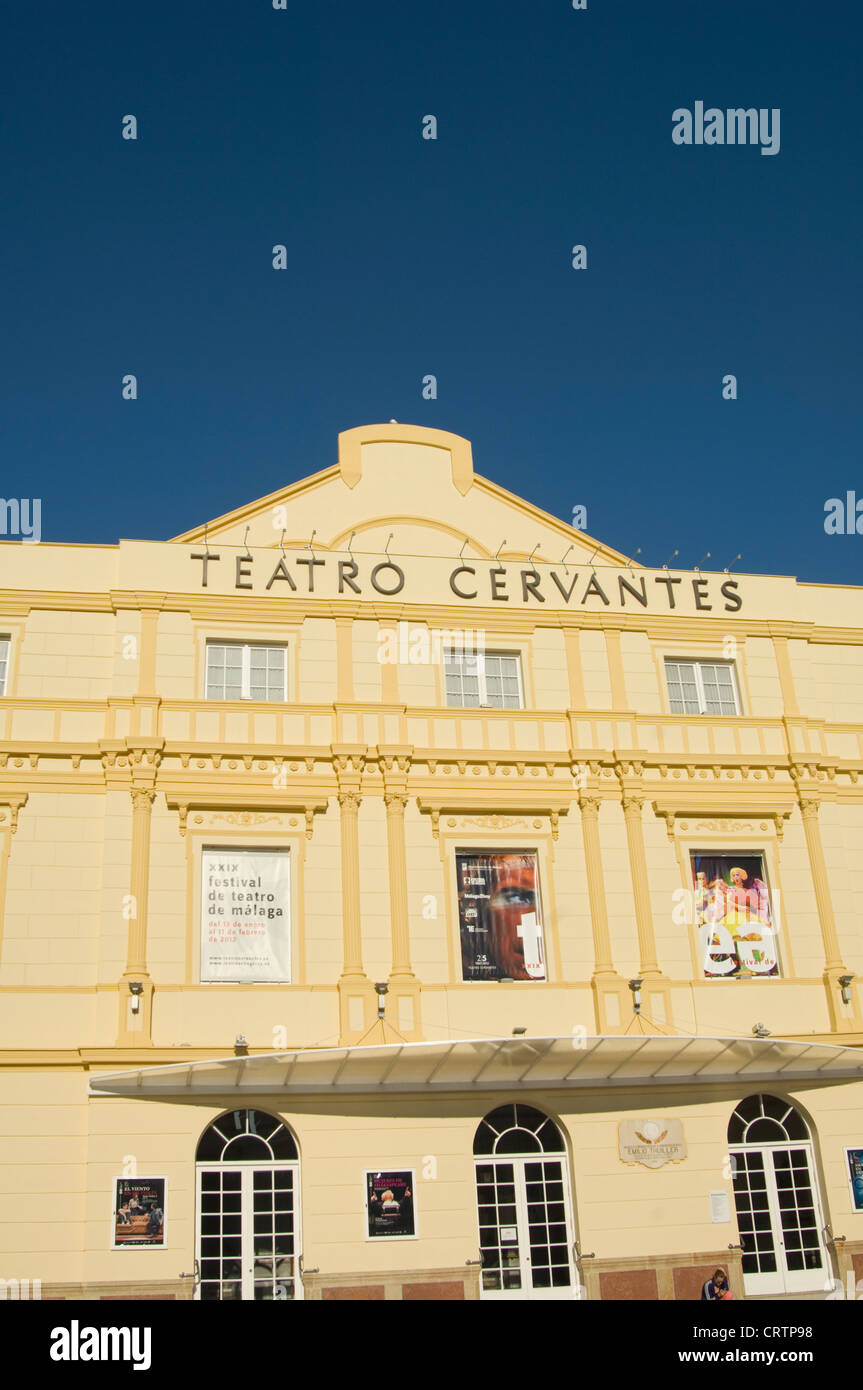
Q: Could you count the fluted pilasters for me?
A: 6